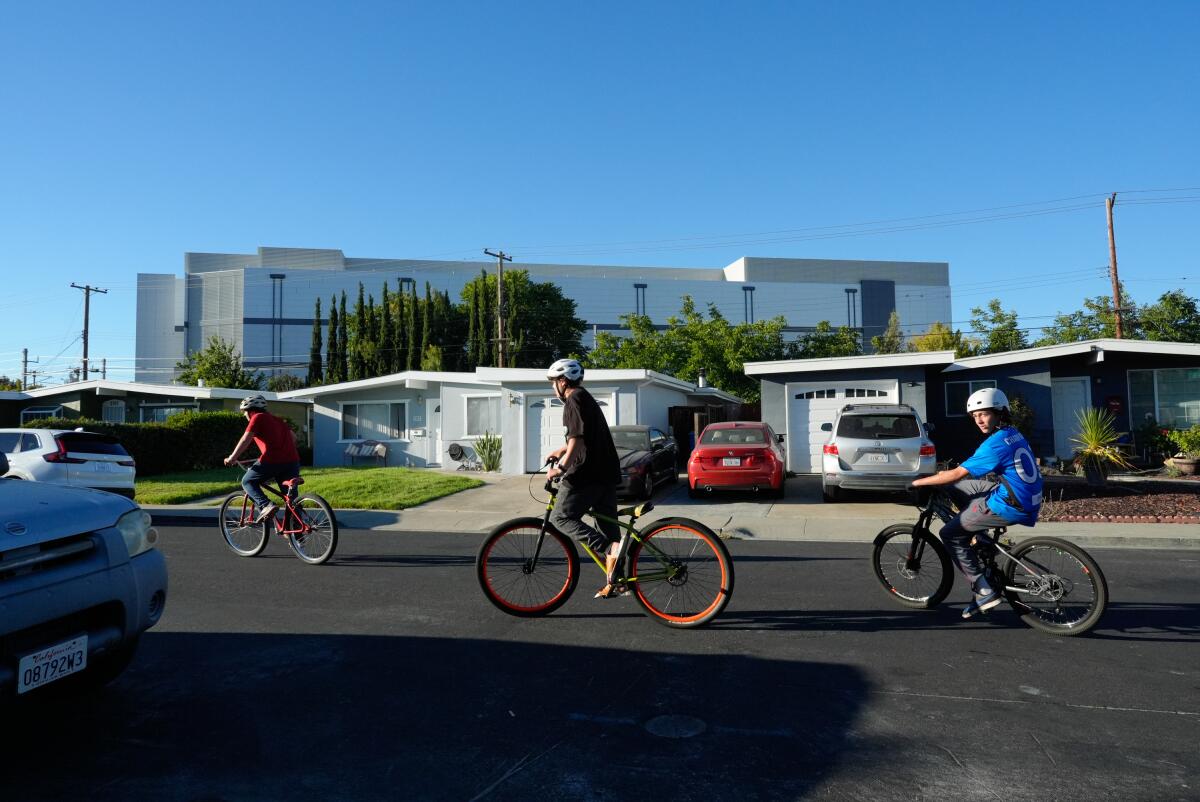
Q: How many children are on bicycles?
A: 3